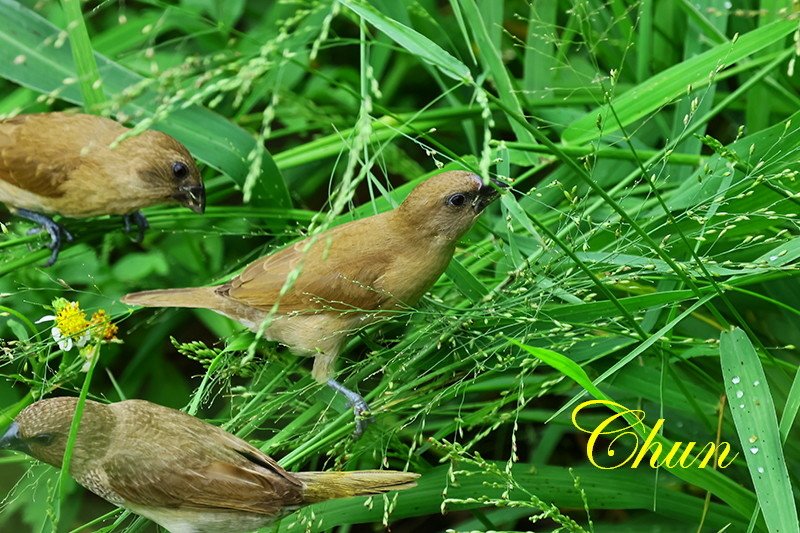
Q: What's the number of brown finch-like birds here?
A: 3